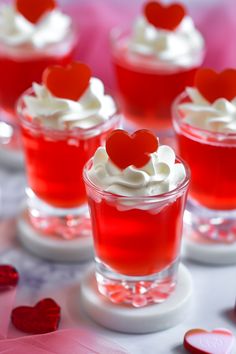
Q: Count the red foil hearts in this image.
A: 2